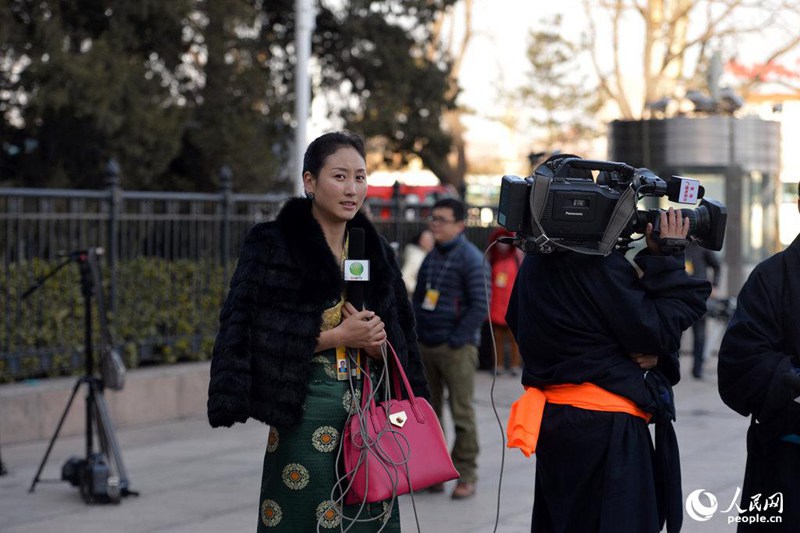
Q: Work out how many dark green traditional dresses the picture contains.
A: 1